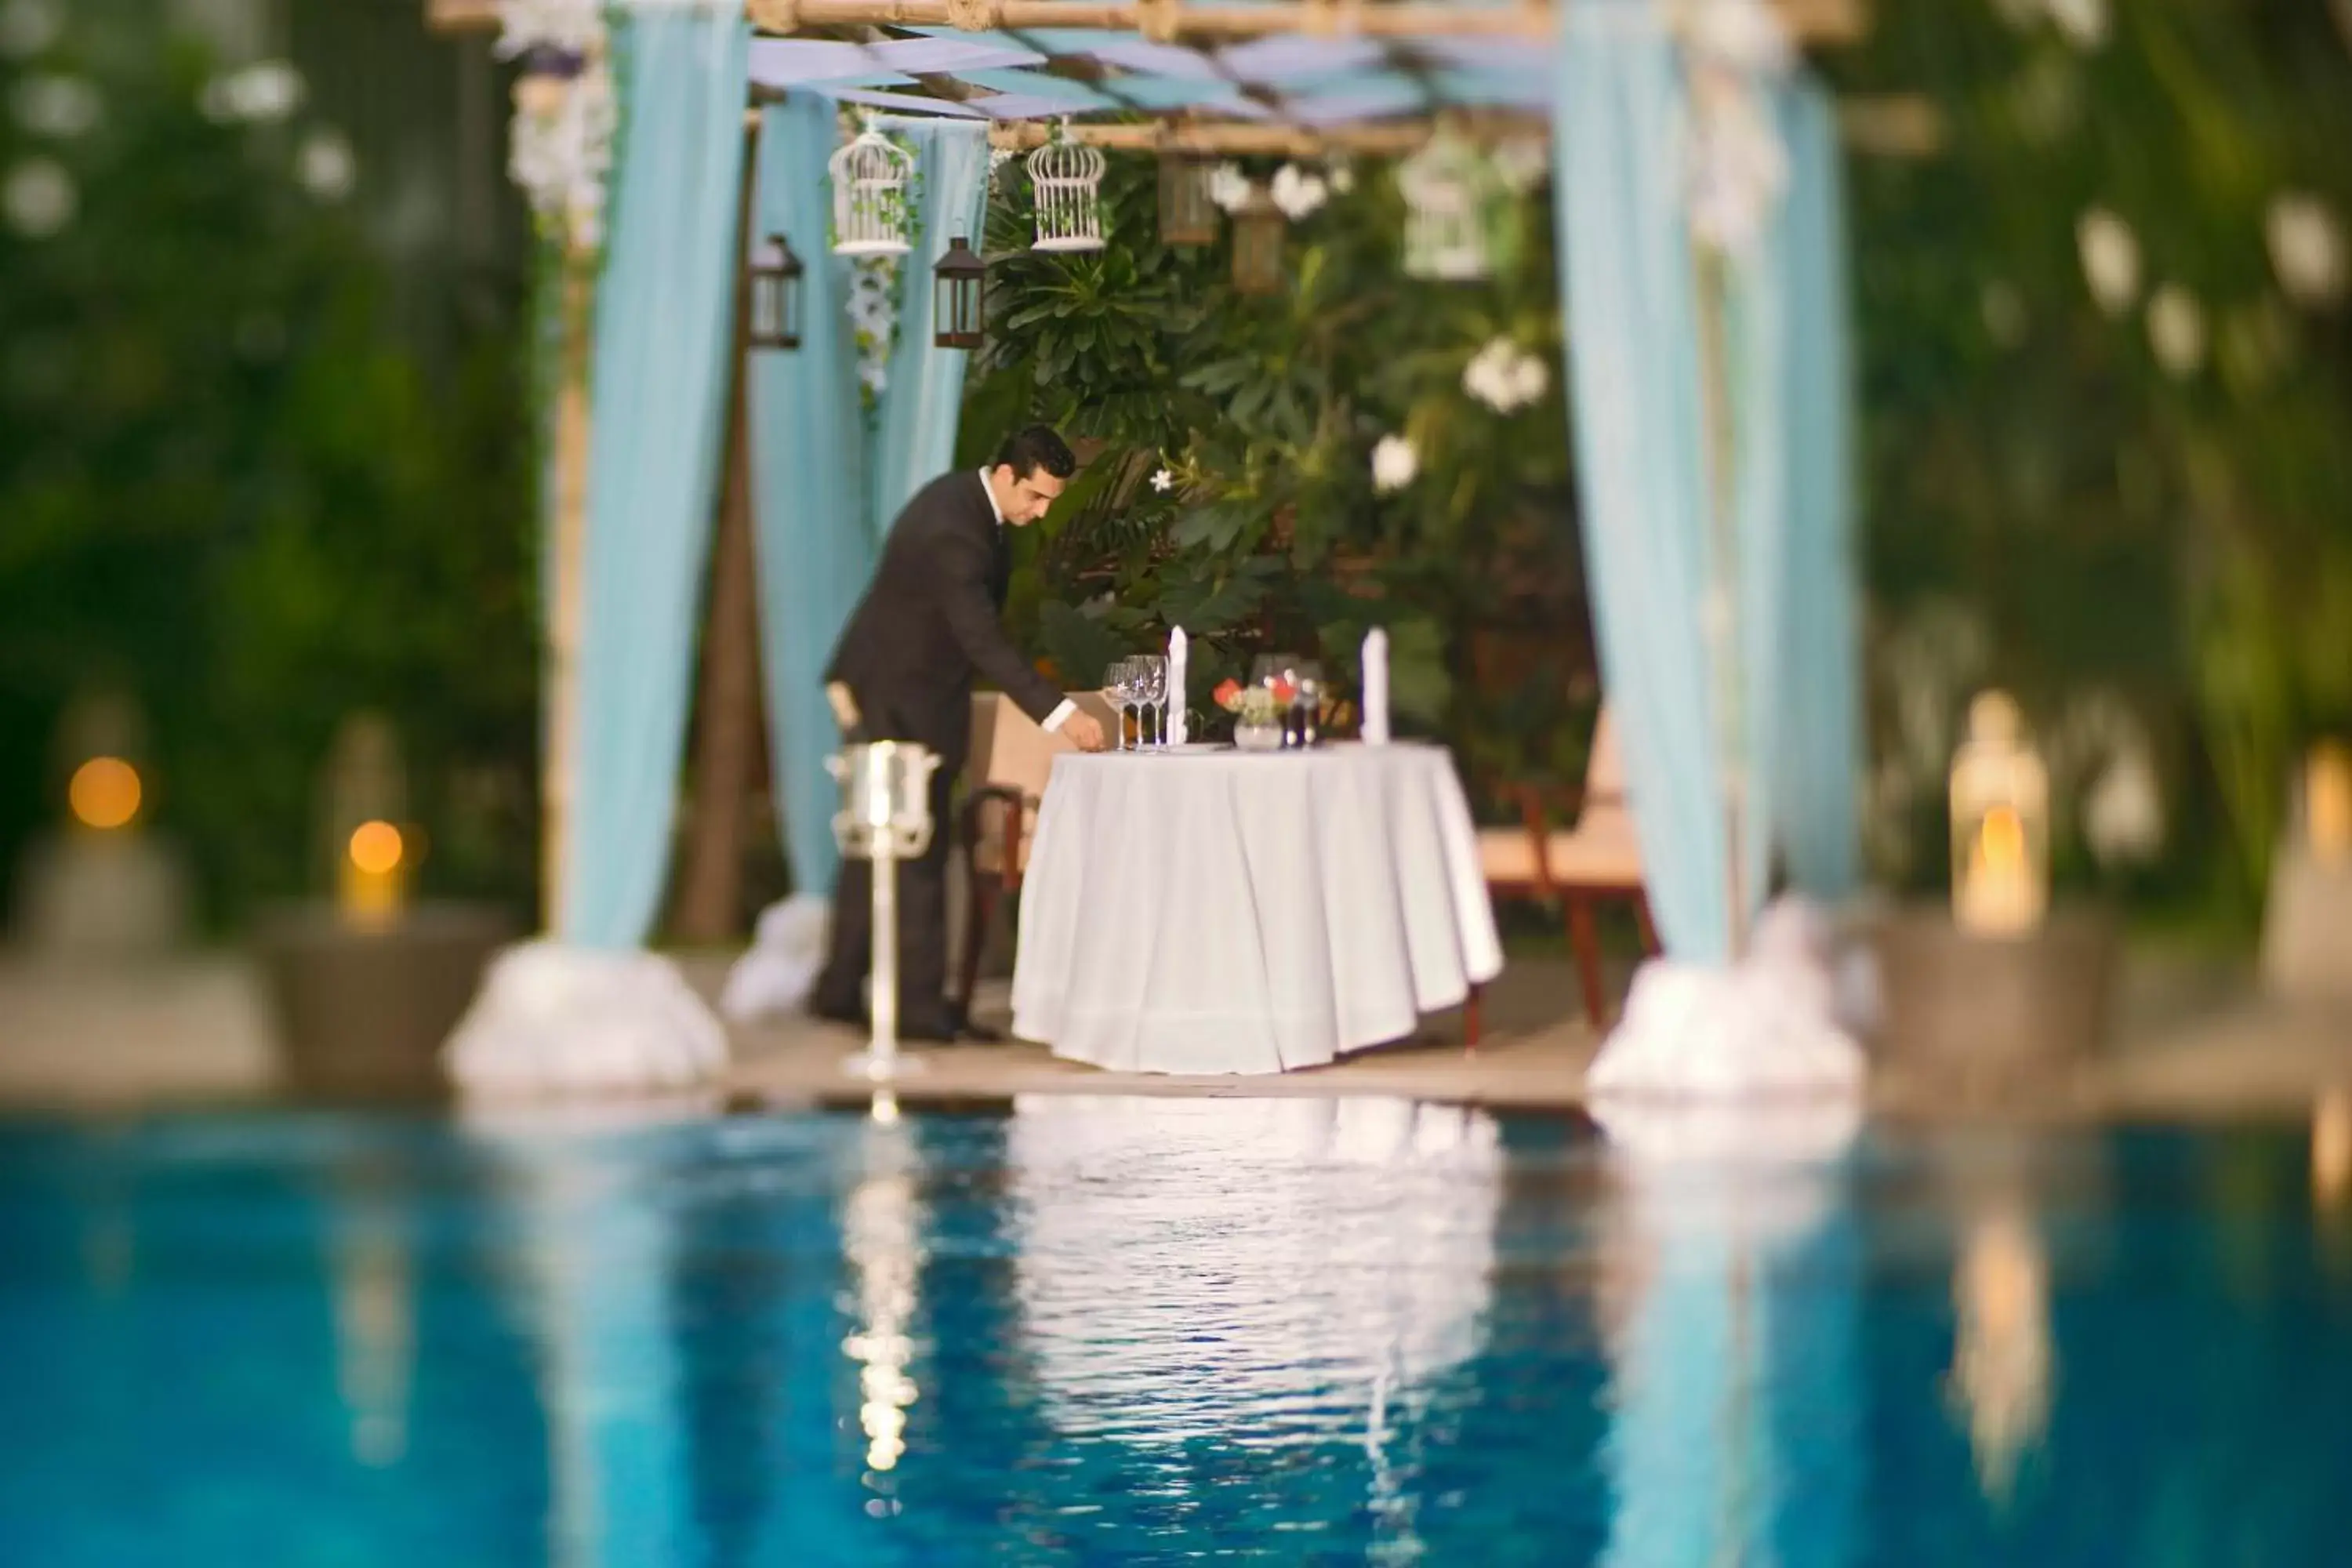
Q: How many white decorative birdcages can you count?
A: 3